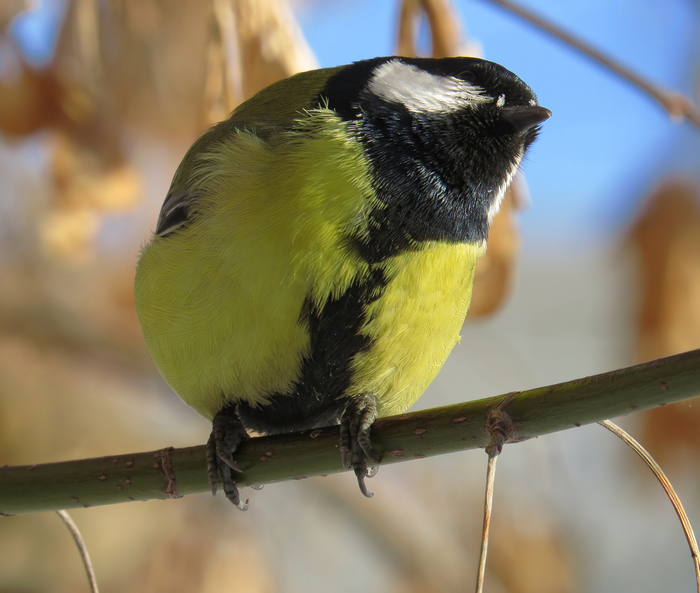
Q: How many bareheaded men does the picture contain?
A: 0